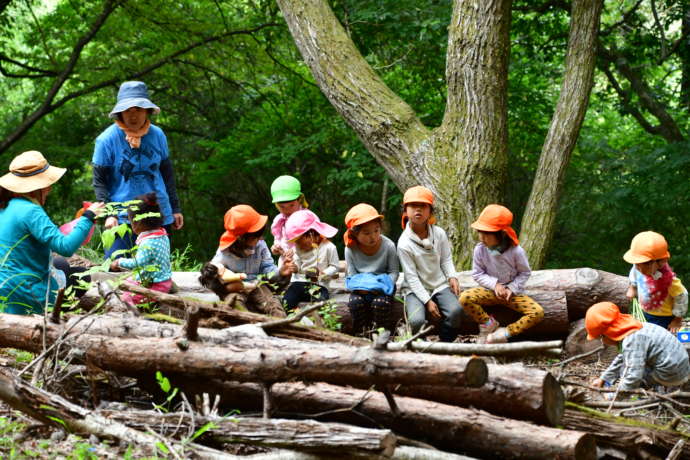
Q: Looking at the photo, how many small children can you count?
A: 9